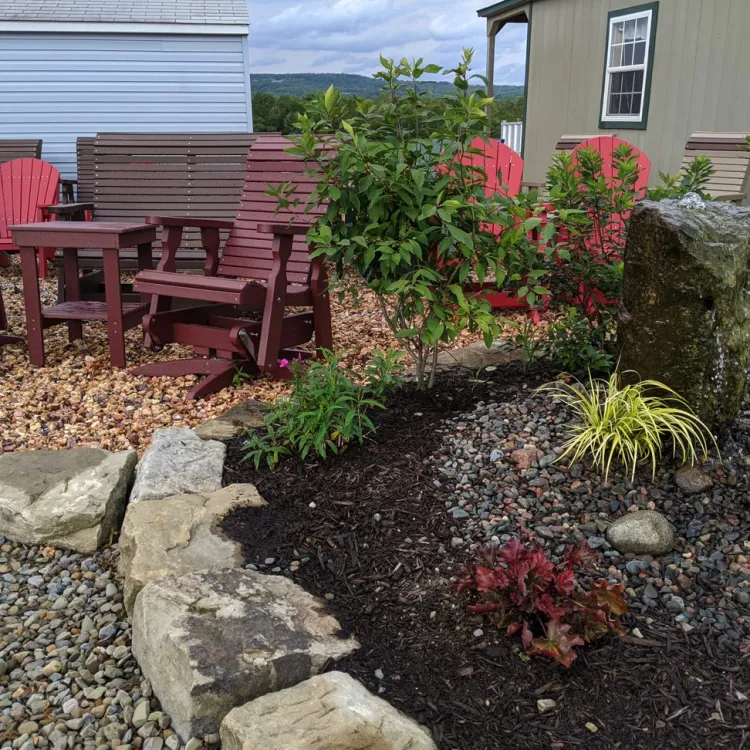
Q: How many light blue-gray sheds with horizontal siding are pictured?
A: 1